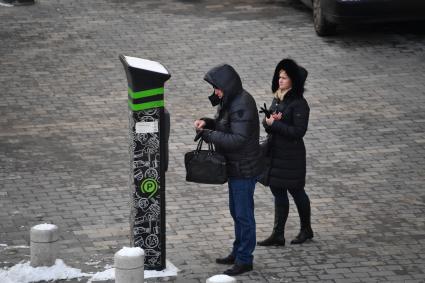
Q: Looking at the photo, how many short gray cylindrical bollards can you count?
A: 3